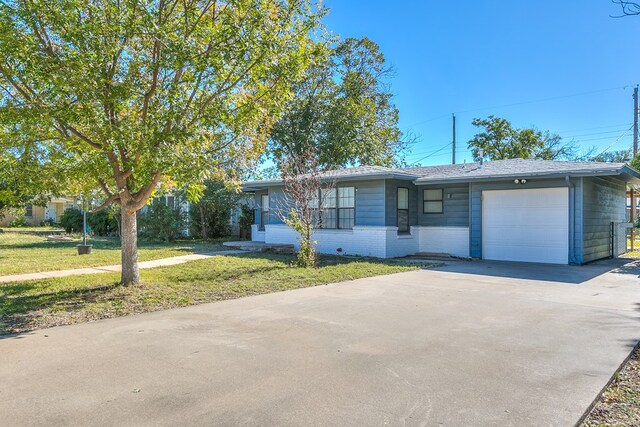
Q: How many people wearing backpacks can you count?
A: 0